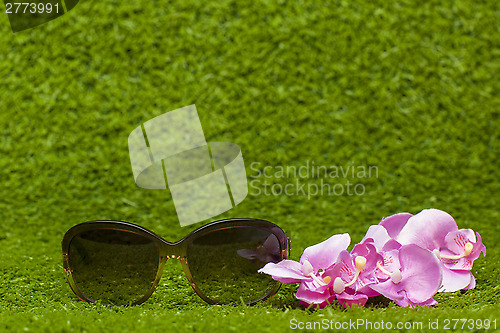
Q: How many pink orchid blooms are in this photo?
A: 4